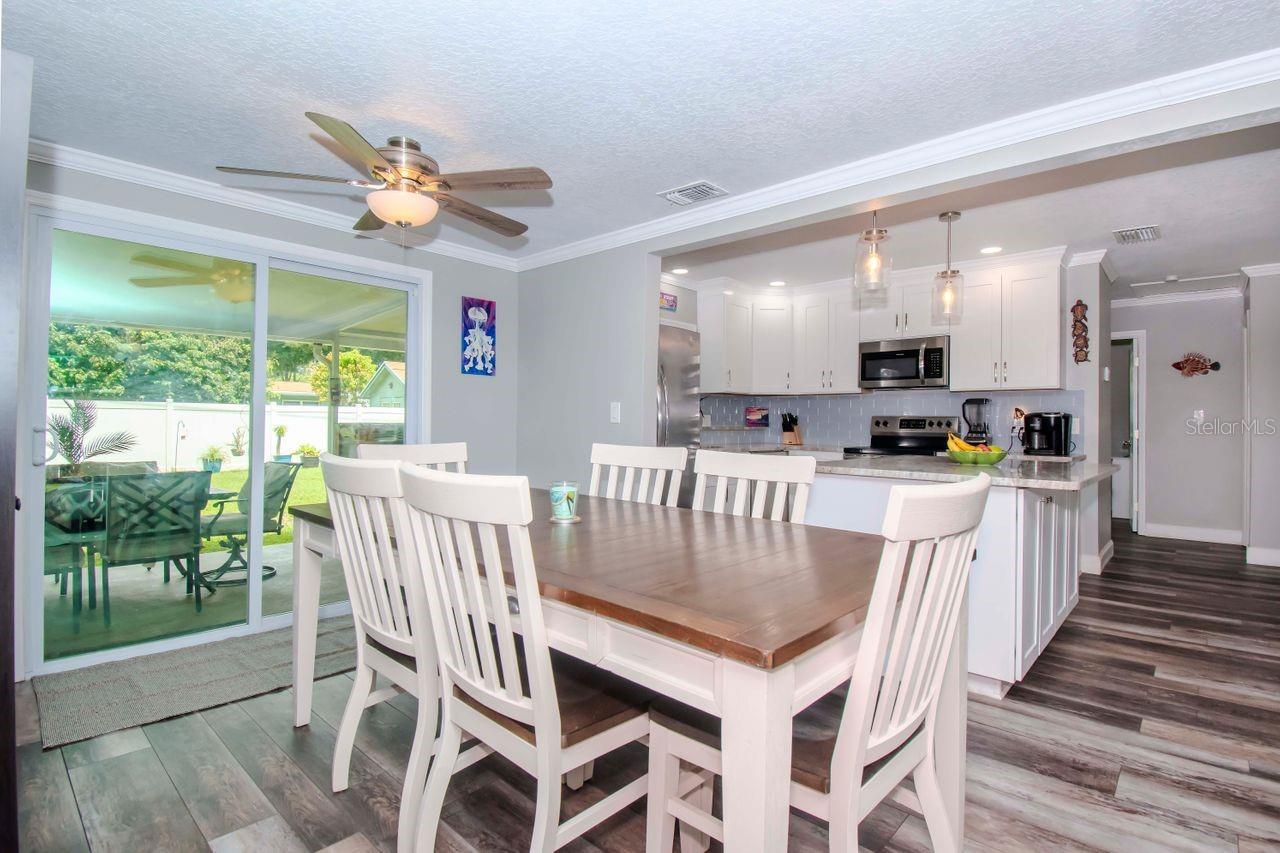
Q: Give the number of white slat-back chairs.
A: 6